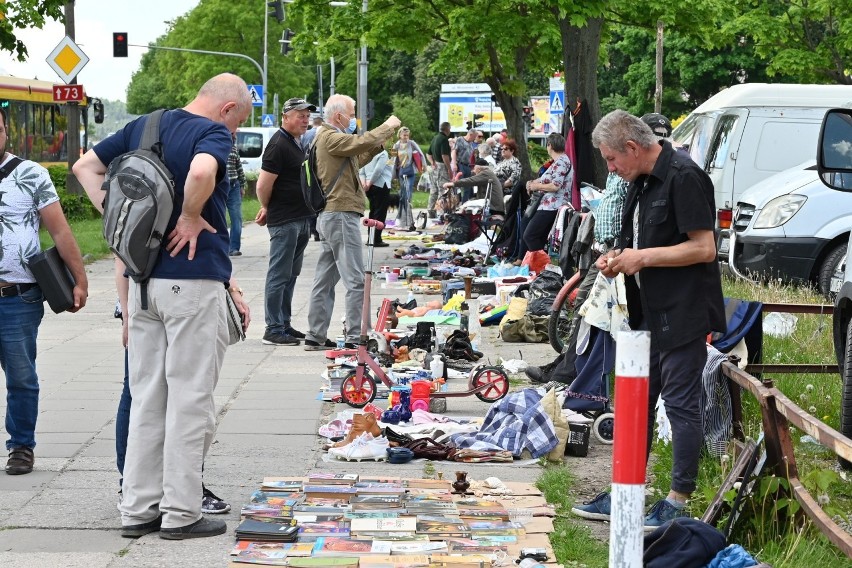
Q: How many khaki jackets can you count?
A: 1